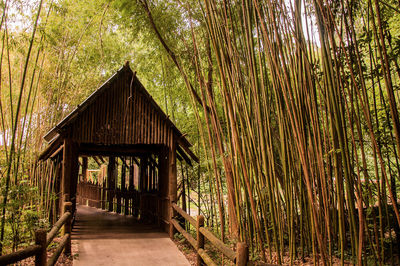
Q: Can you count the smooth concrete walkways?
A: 1